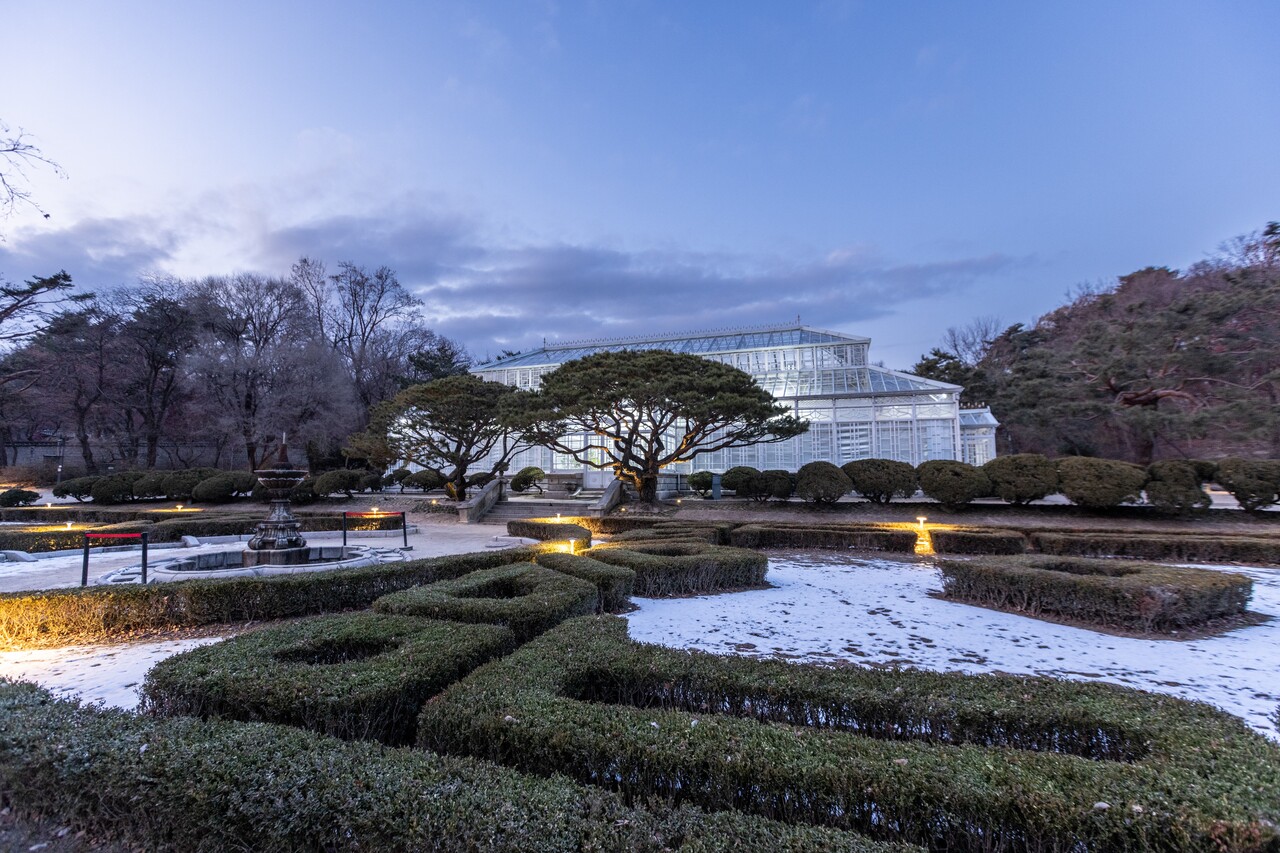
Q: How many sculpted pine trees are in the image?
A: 2